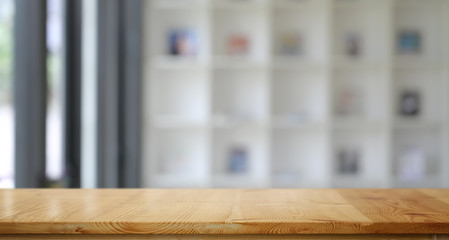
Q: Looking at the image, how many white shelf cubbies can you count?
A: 15